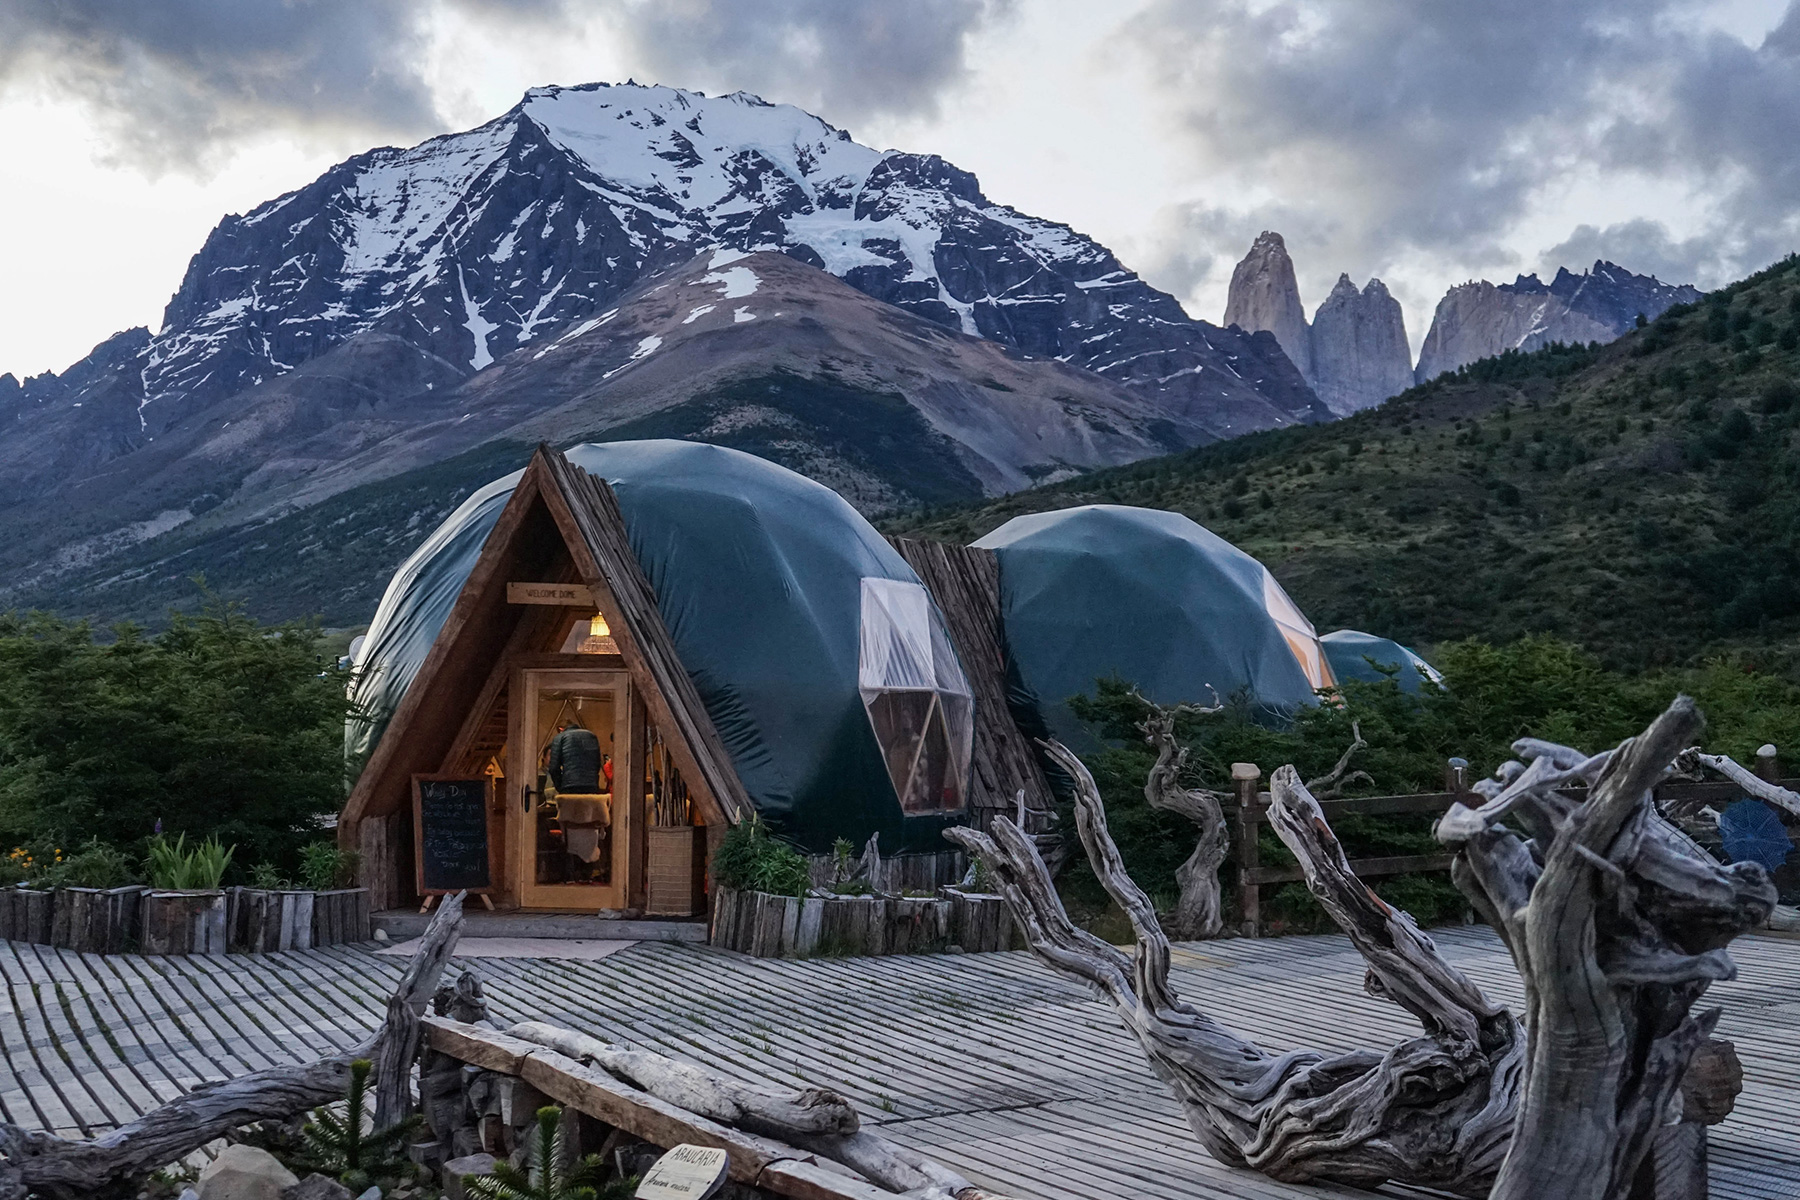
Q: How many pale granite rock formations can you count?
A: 3